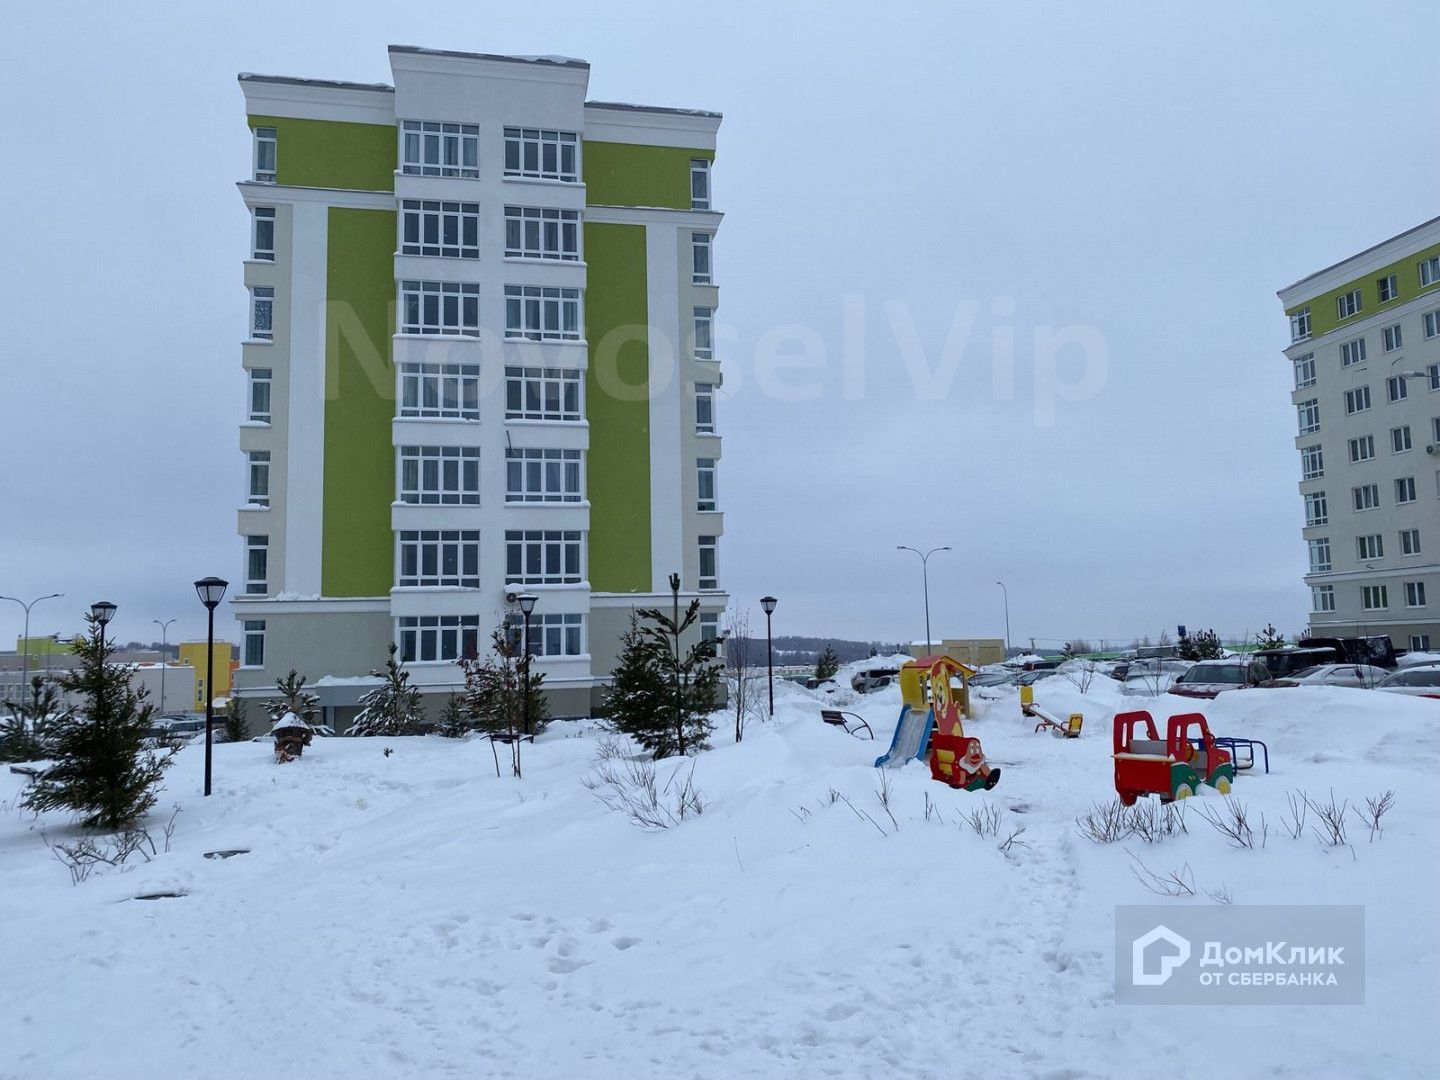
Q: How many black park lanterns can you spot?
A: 4